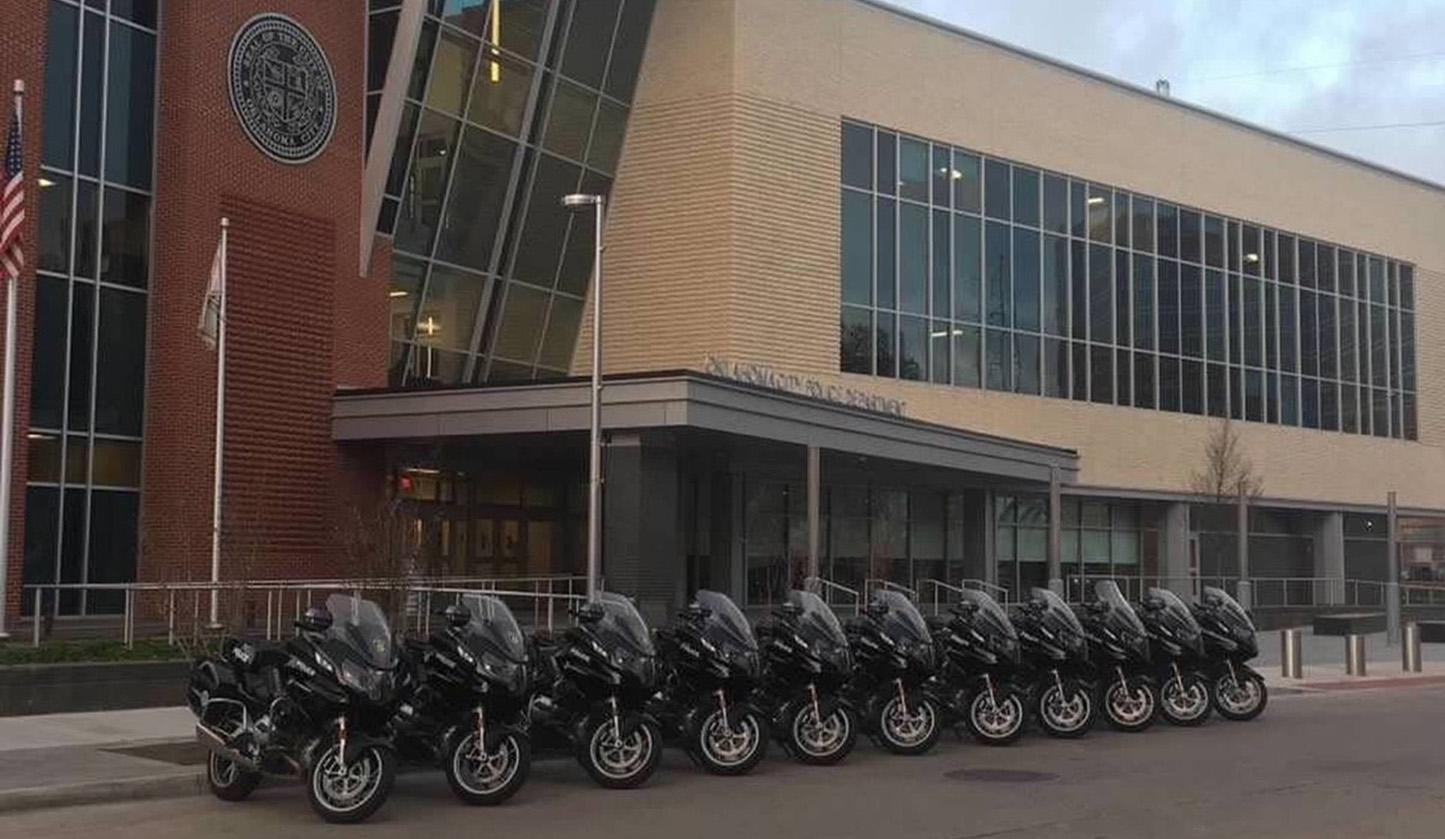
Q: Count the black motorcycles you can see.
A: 11